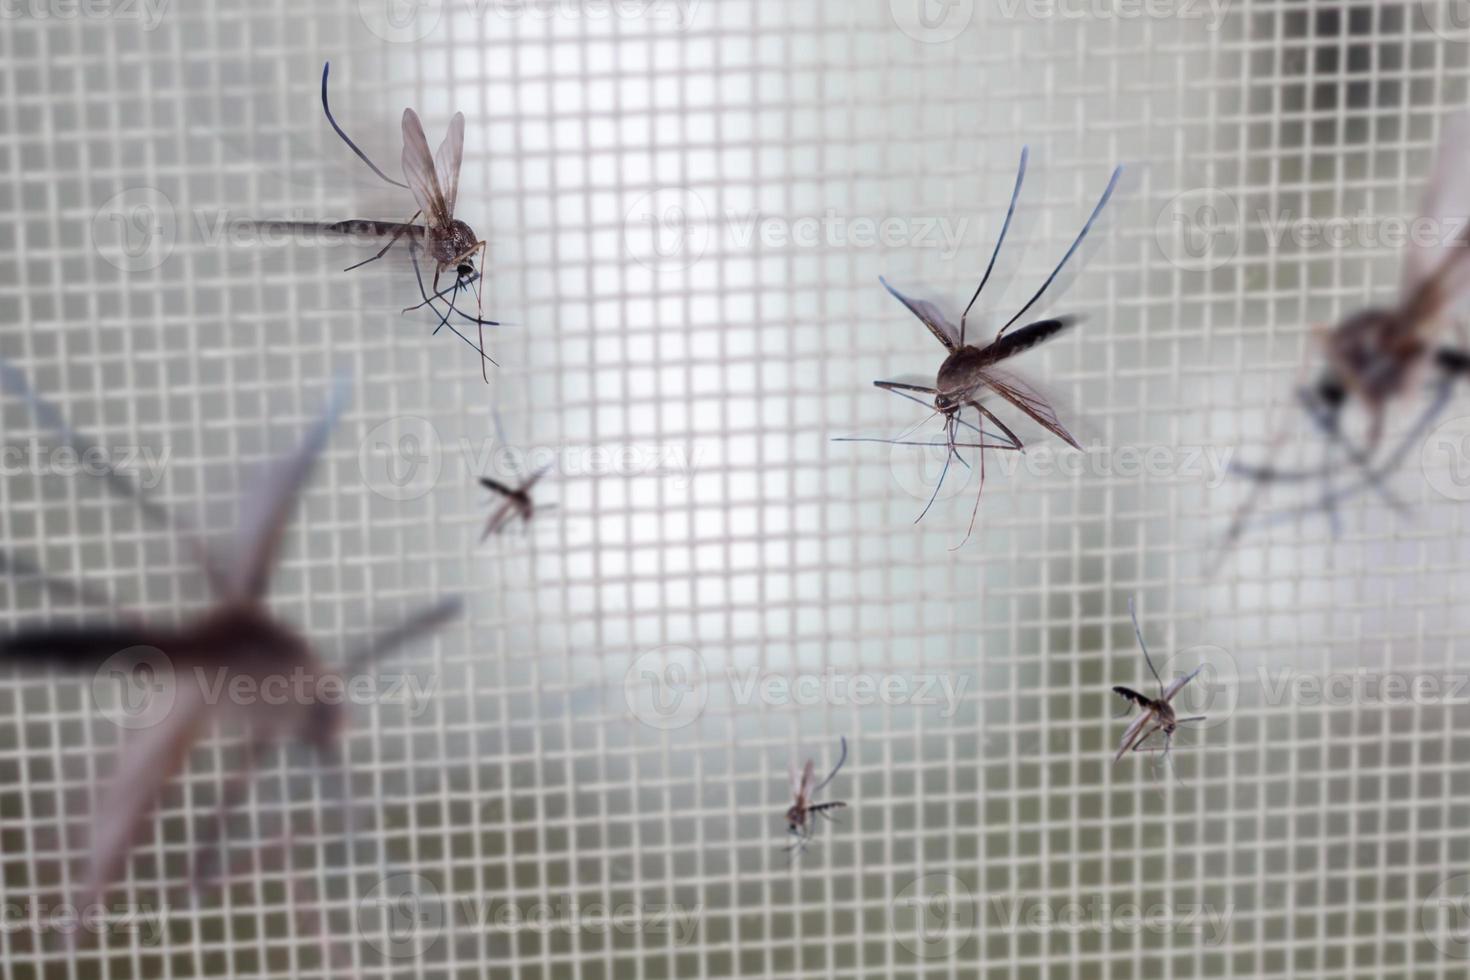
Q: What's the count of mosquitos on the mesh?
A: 7